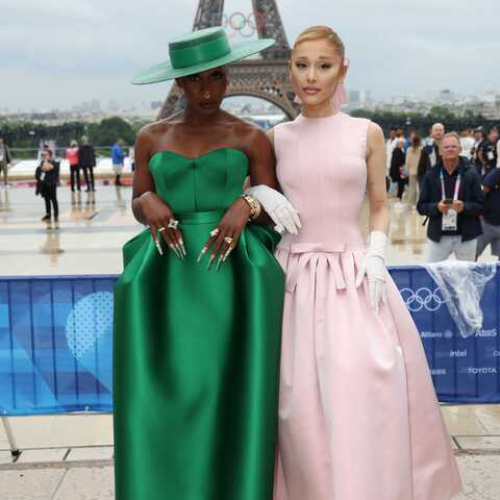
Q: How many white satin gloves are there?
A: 2